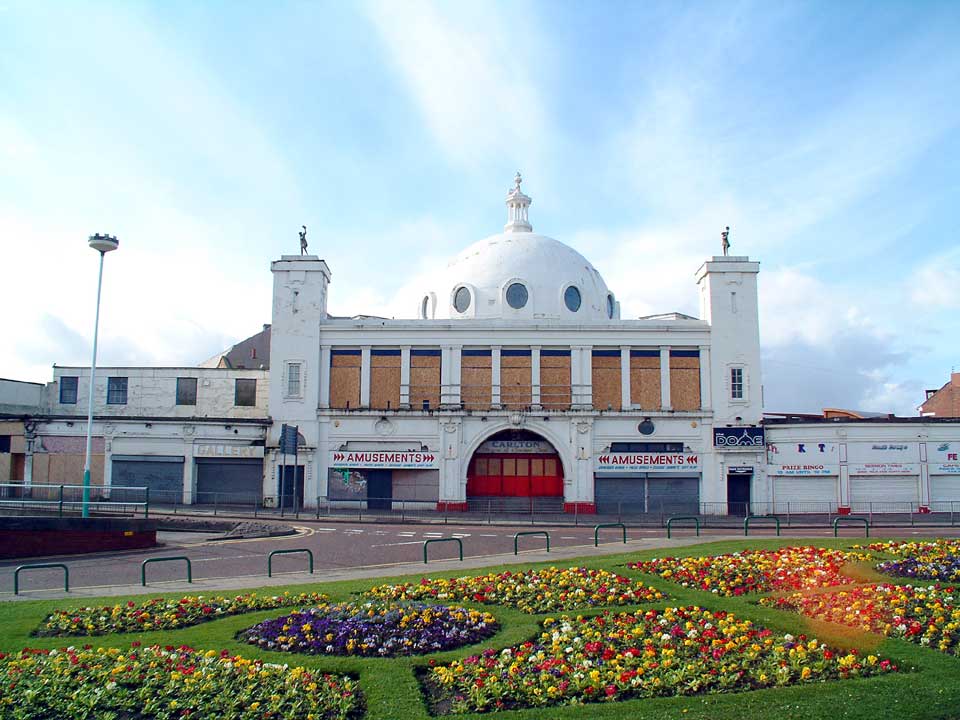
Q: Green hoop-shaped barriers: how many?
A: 9